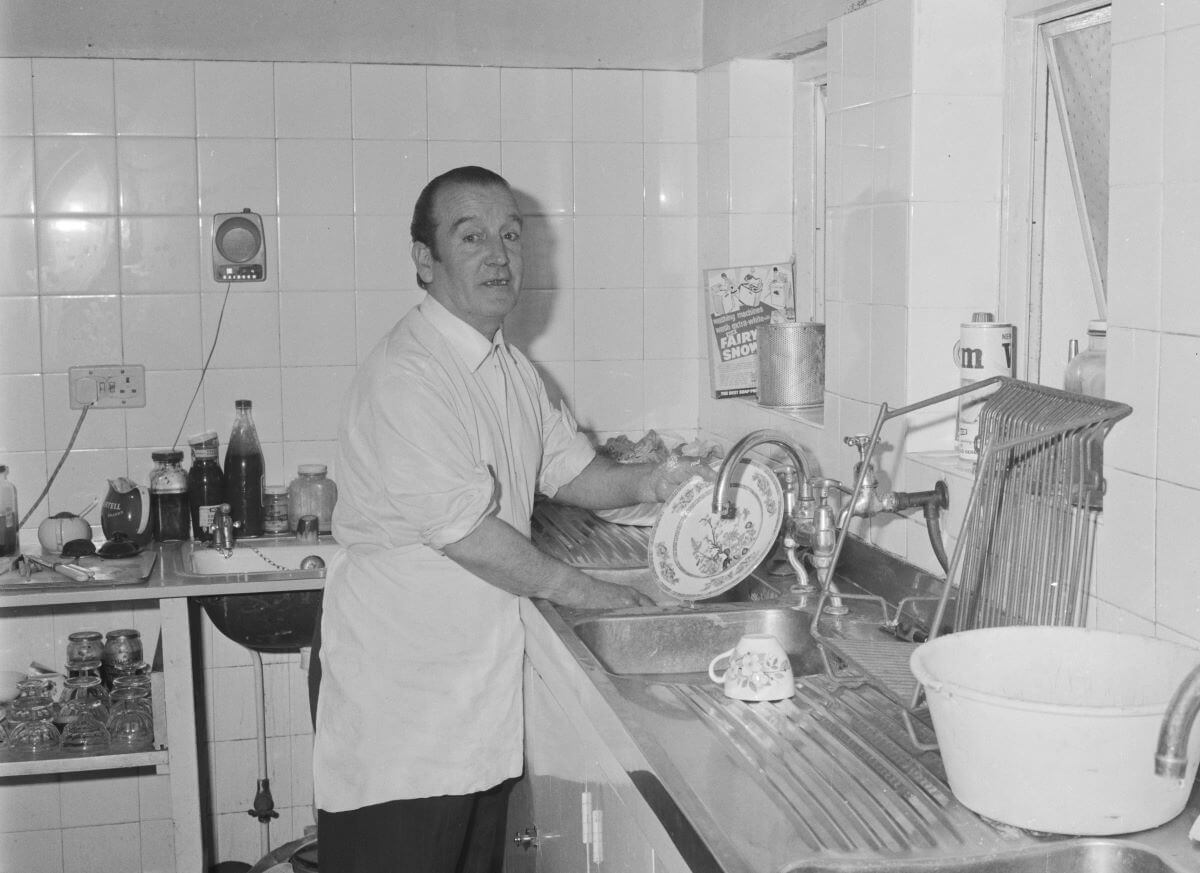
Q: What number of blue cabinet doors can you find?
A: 0